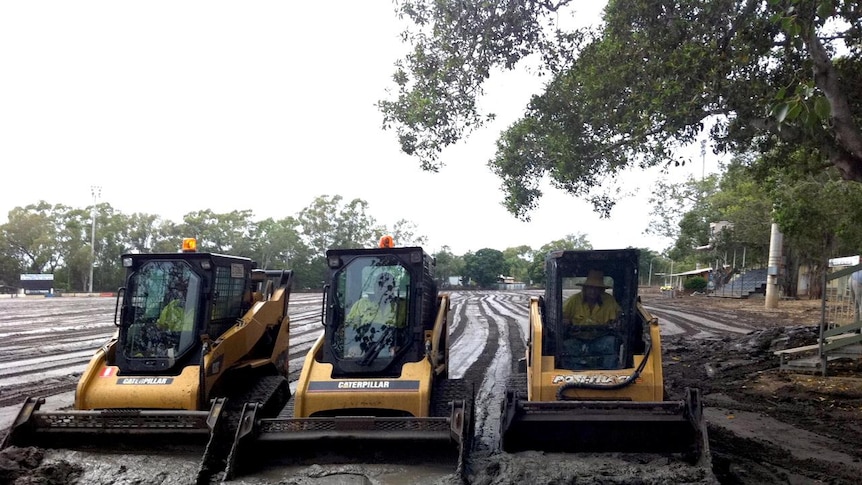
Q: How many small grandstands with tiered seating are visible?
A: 2